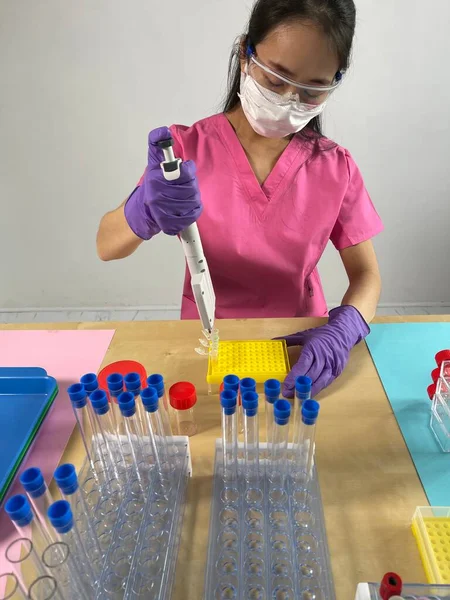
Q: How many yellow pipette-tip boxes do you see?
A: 2